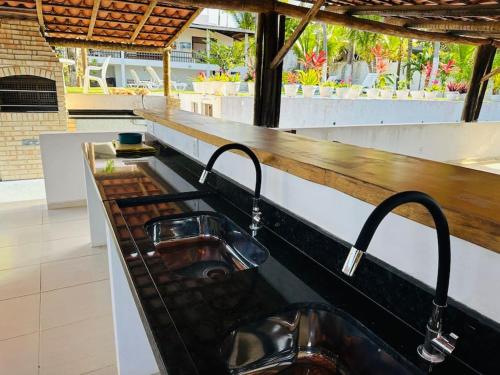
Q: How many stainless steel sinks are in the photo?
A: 2